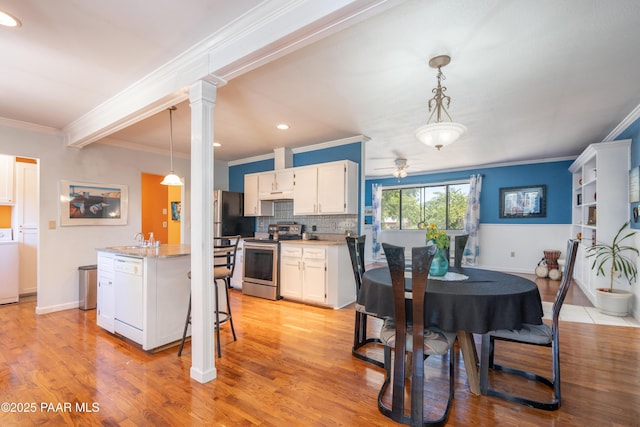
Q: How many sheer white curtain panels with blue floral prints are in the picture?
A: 2